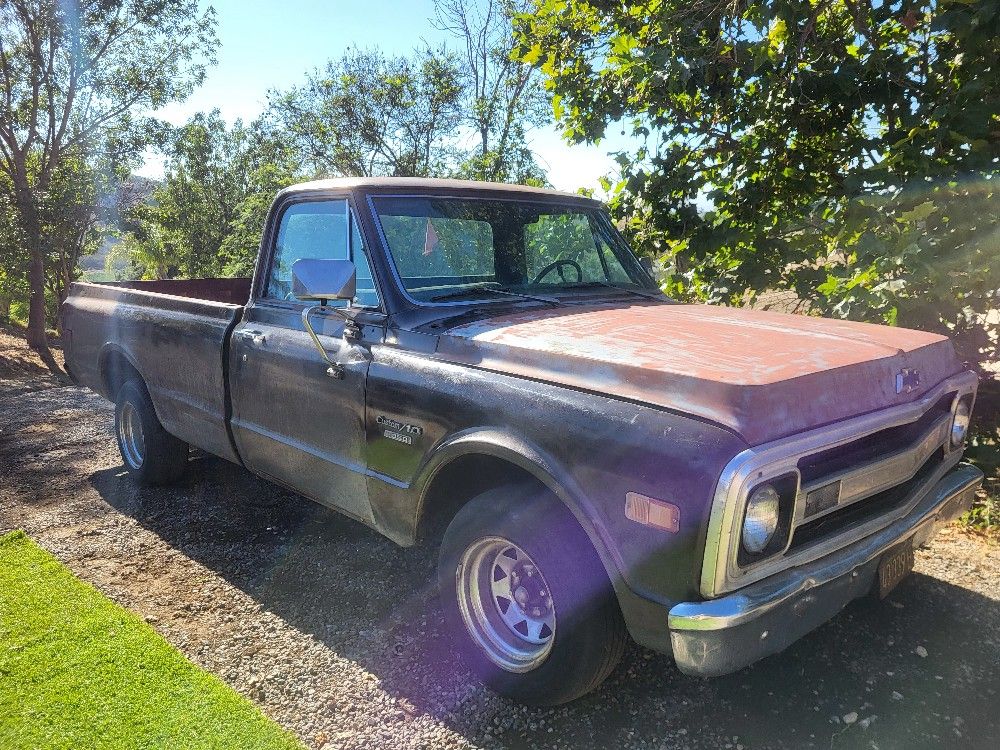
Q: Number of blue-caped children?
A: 0